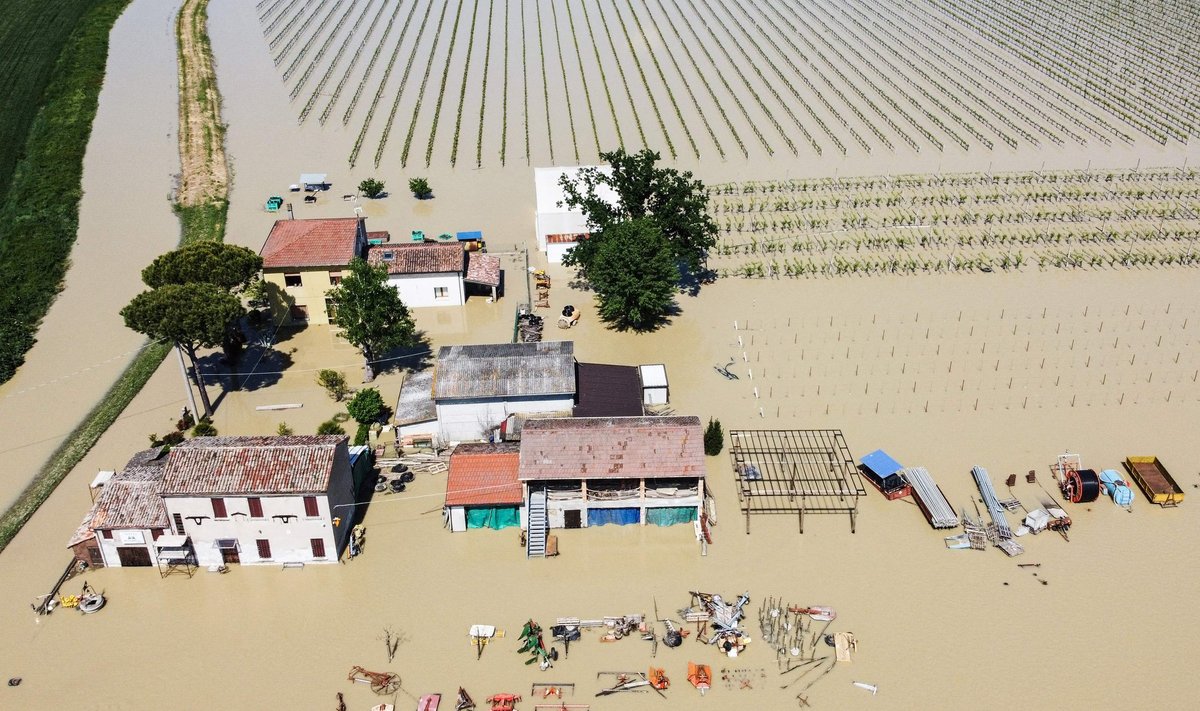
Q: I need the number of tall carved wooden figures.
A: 0